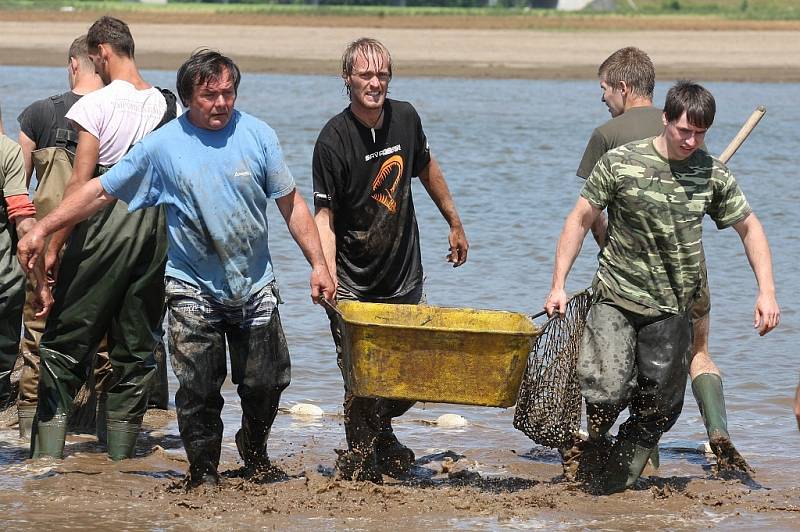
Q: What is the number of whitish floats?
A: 2